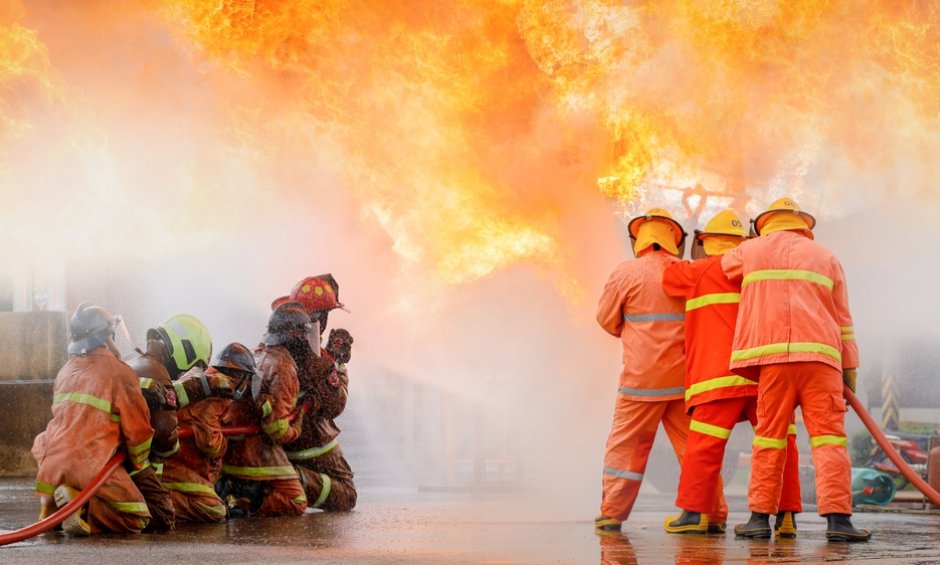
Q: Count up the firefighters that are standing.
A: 3